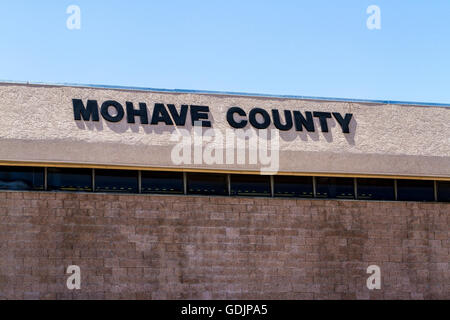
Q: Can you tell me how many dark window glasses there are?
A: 11